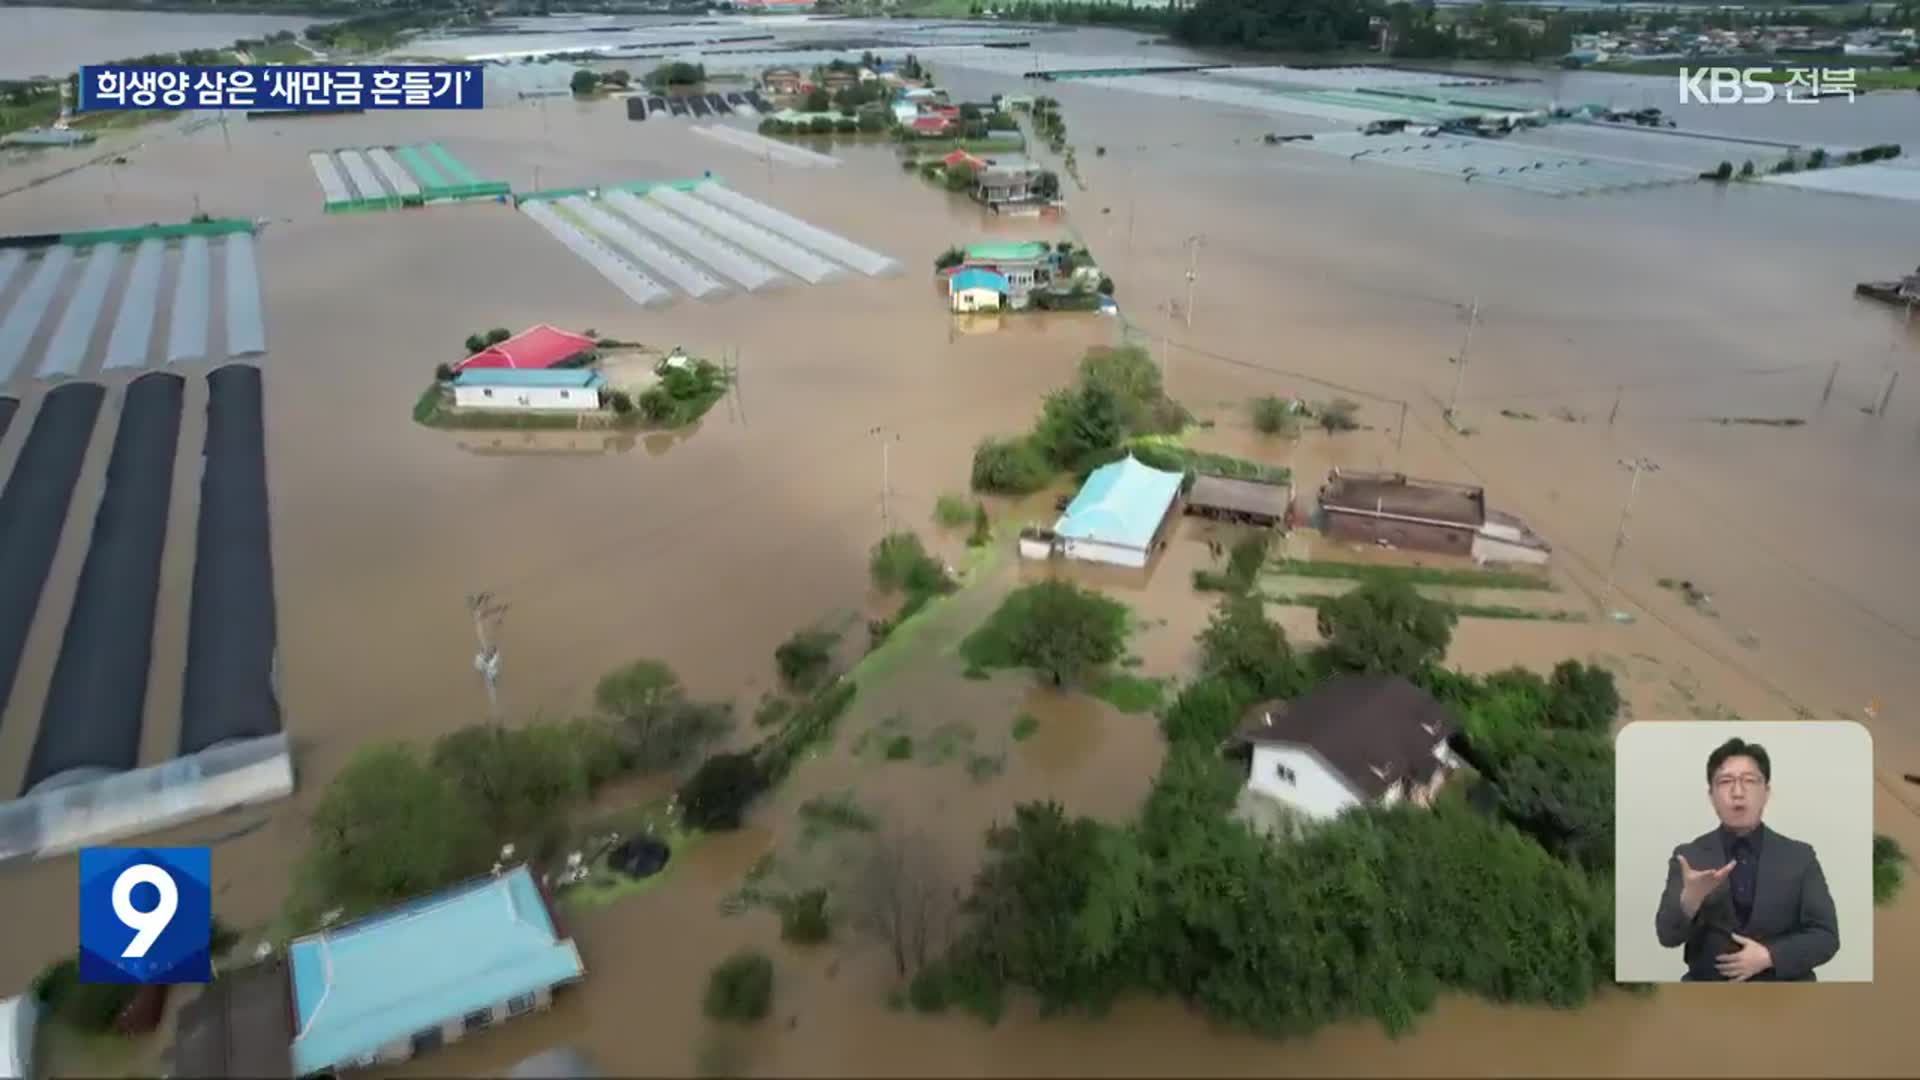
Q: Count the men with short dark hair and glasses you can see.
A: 1